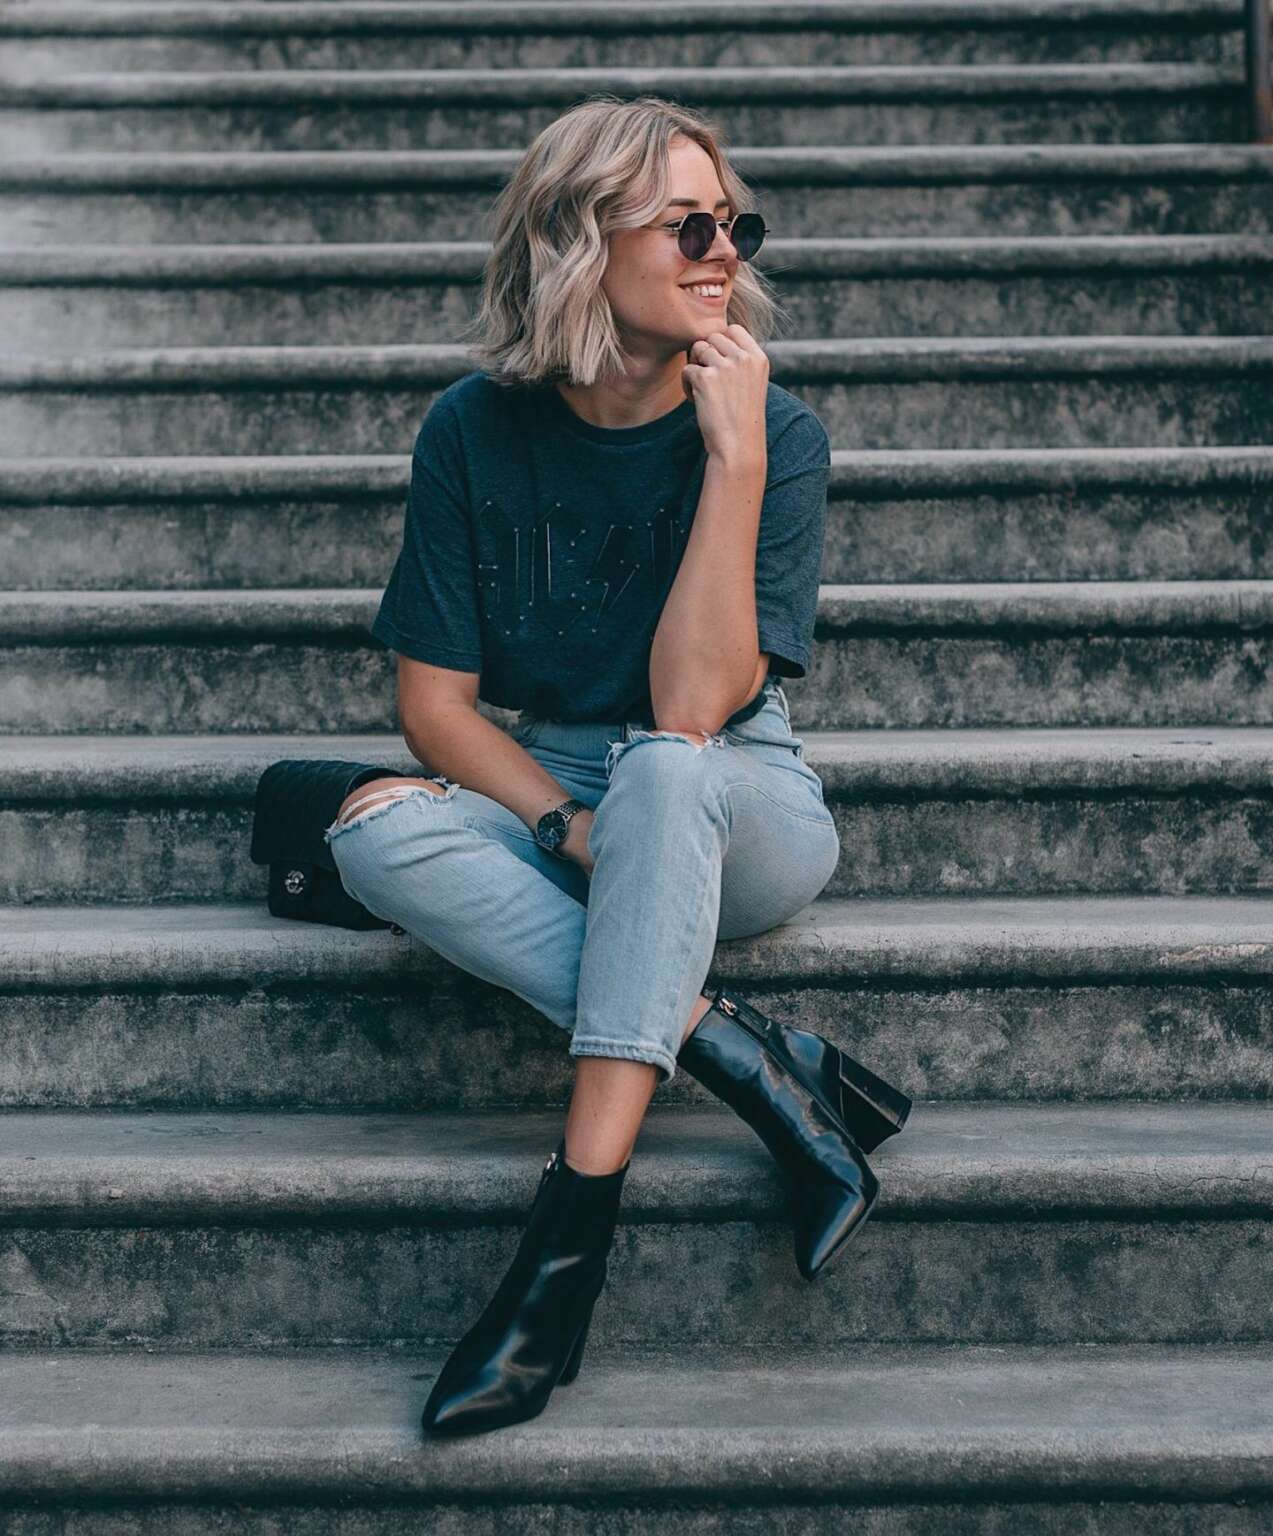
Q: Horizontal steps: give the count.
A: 11